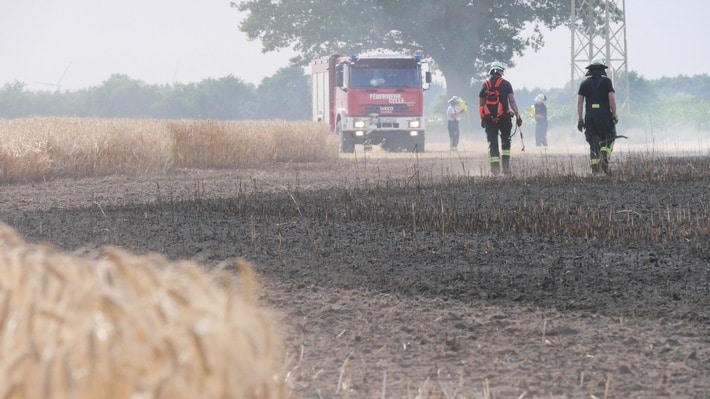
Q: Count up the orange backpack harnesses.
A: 1